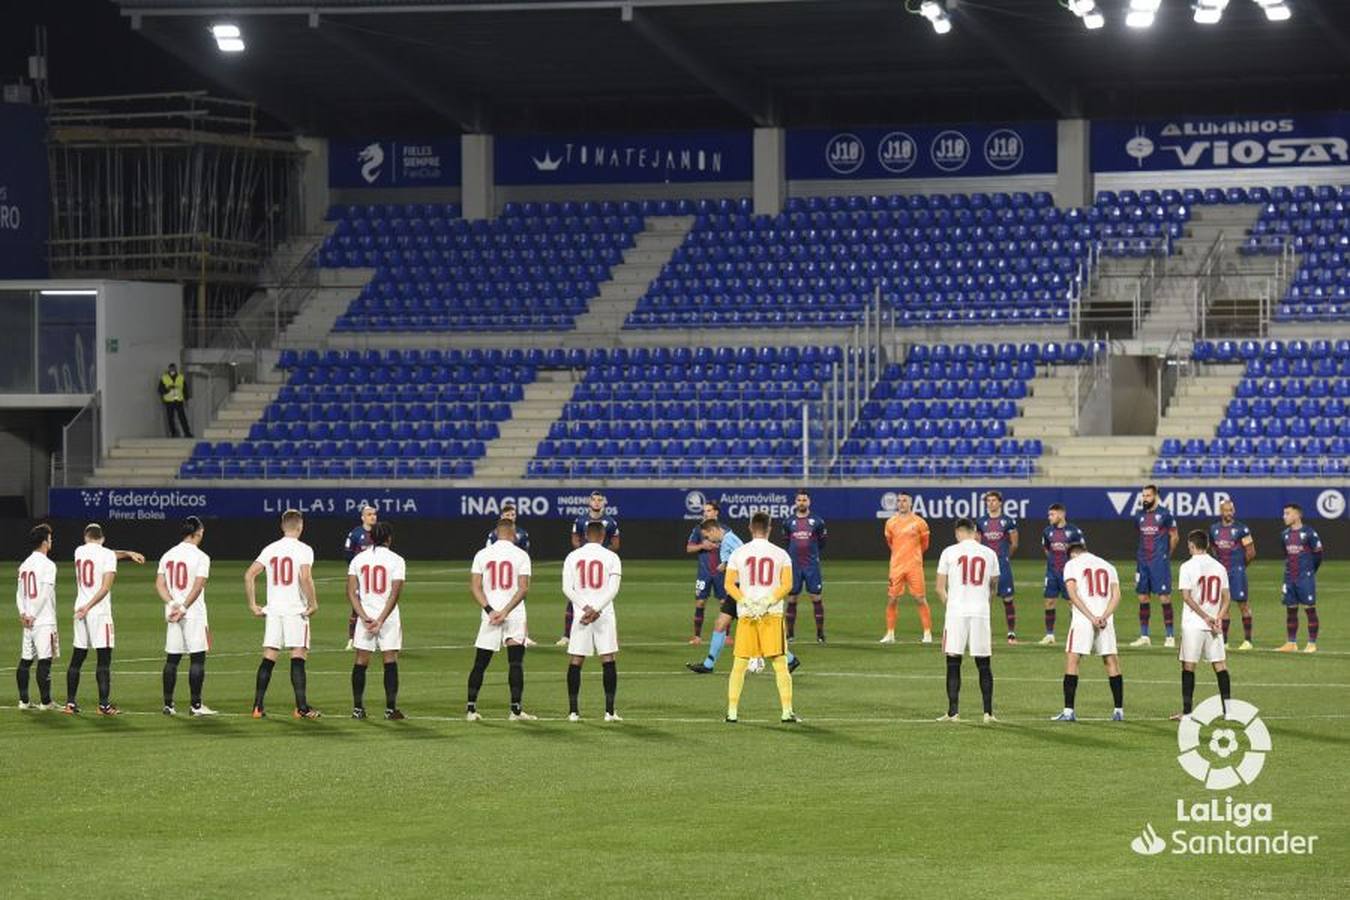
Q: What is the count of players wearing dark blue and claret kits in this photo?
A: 10